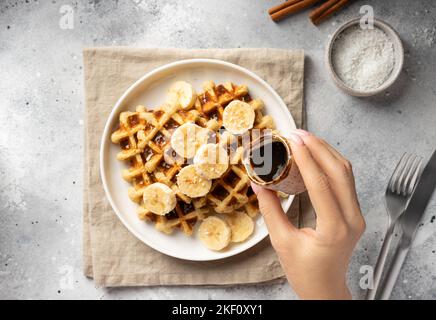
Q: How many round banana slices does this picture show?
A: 8